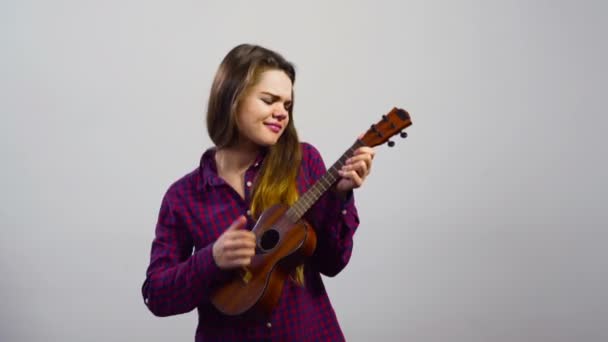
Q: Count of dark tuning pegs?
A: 4